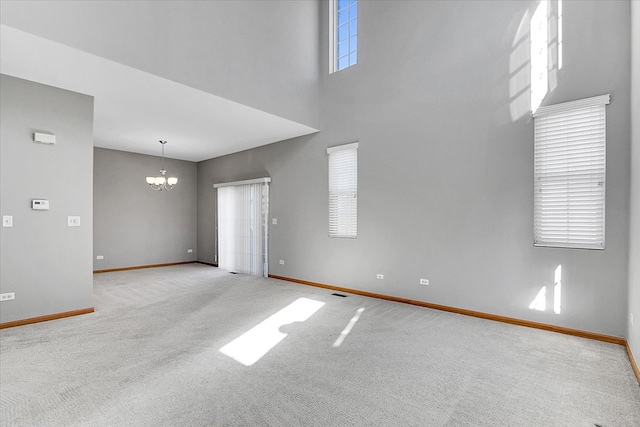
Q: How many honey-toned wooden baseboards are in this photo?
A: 5